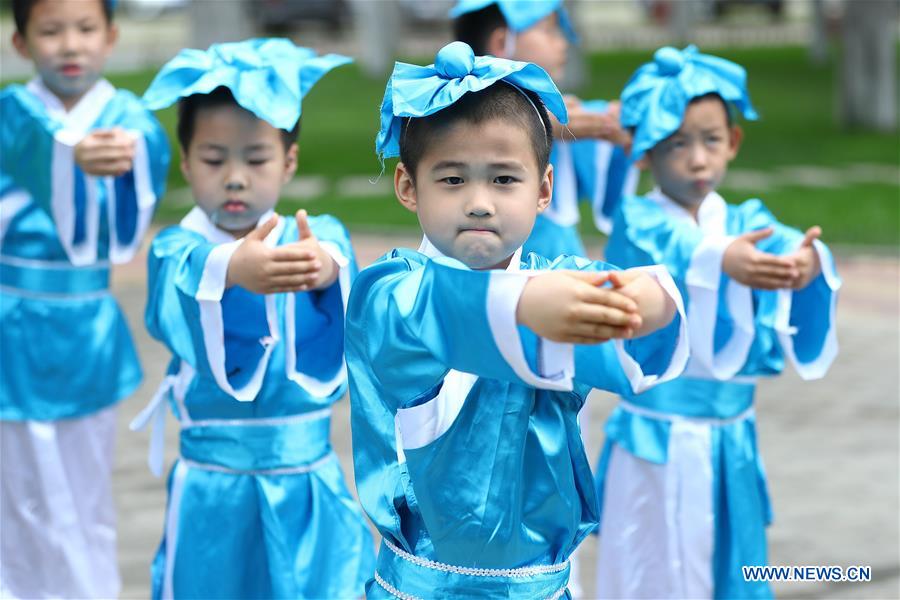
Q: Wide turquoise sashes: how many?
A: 4